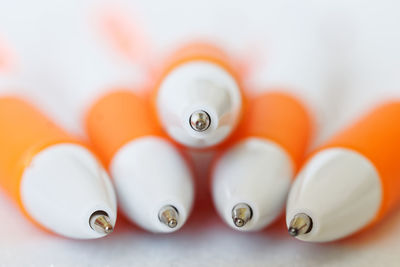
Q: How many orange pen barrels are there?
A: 5